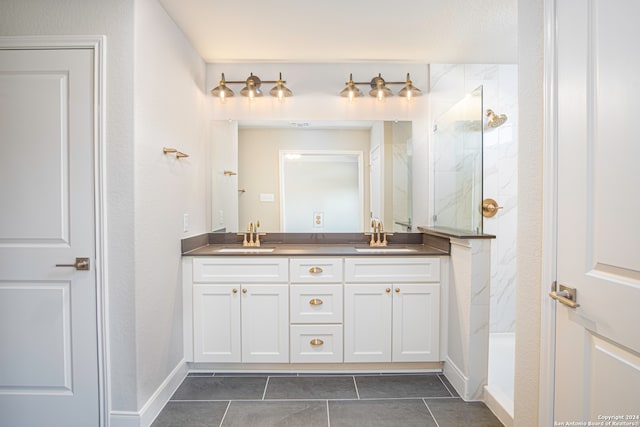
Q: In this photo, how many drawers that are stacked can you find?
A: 3